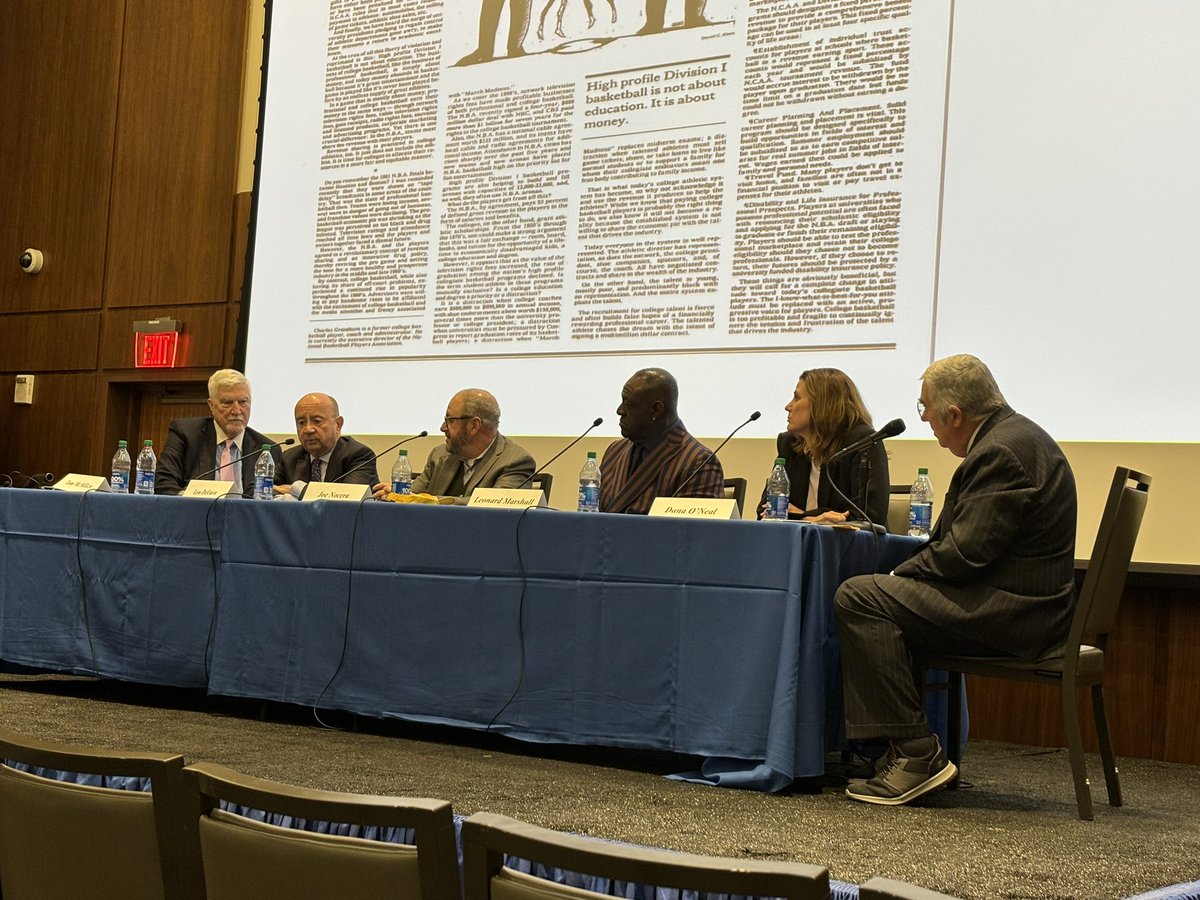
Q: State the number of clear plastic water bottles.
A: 7